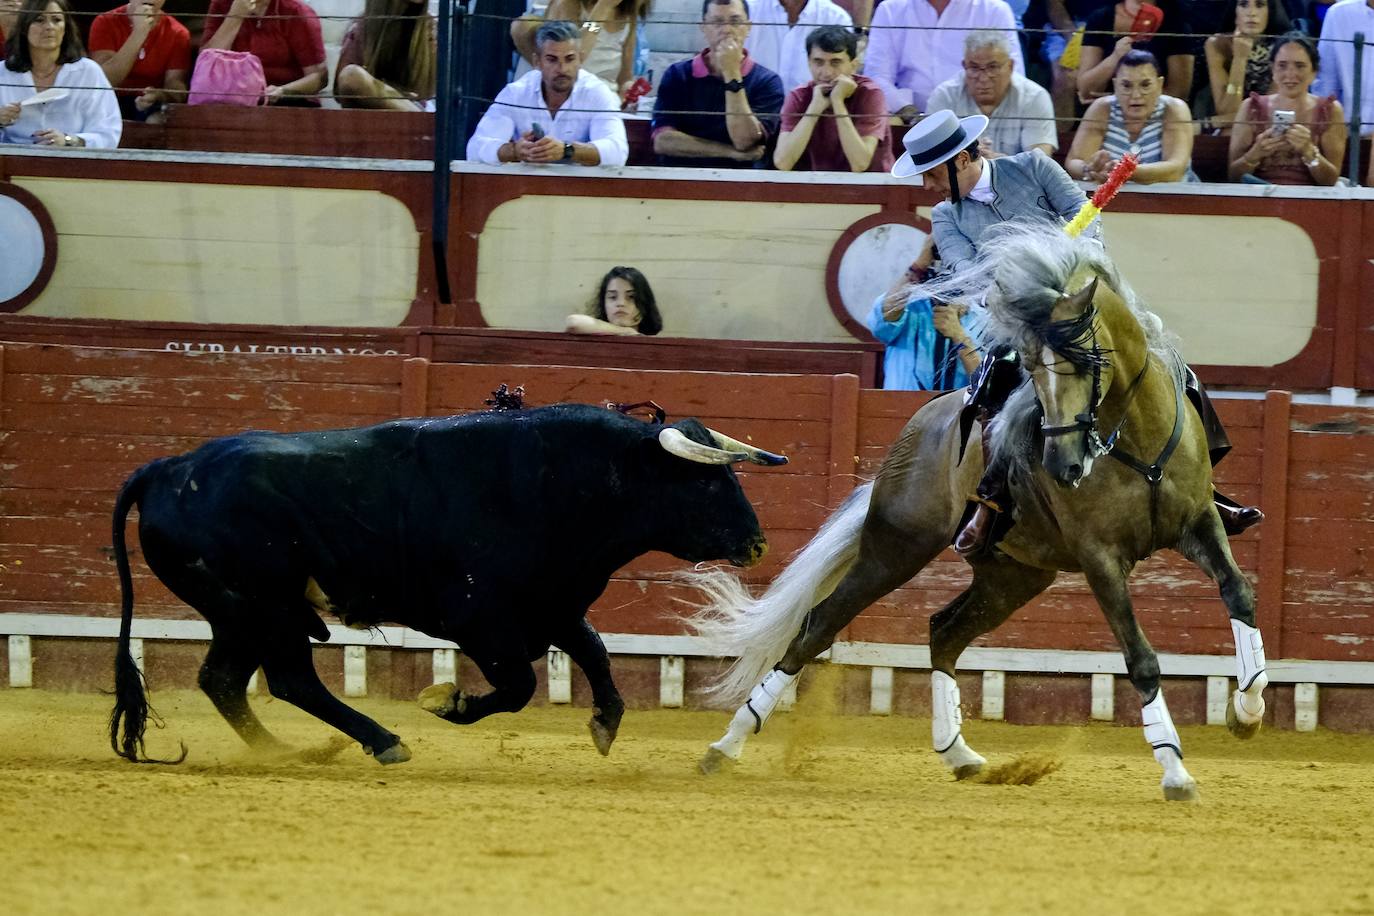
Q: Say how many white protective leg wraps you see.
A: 4